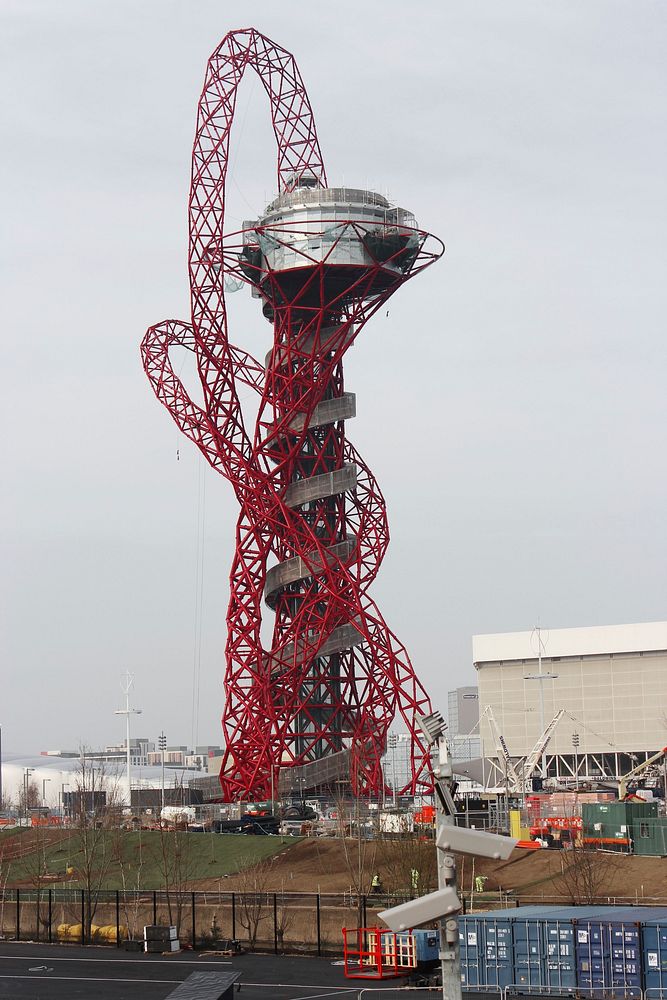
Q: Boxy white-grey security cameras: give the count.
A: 2